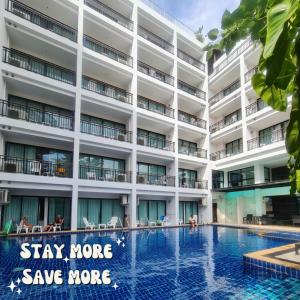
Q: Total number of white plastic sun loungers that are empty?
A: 2